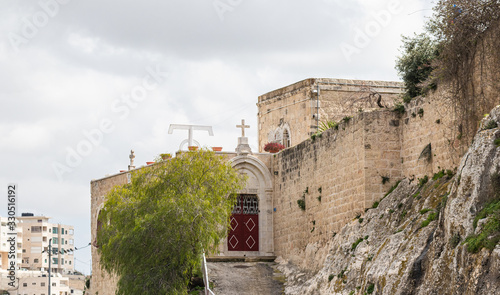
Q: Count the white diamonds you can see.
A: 4